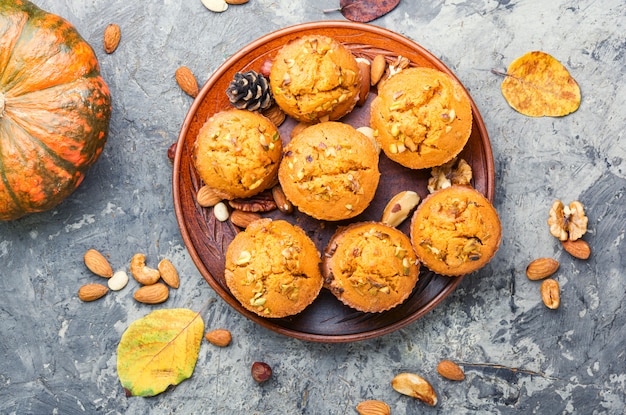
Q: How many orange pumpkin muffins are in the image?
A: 7